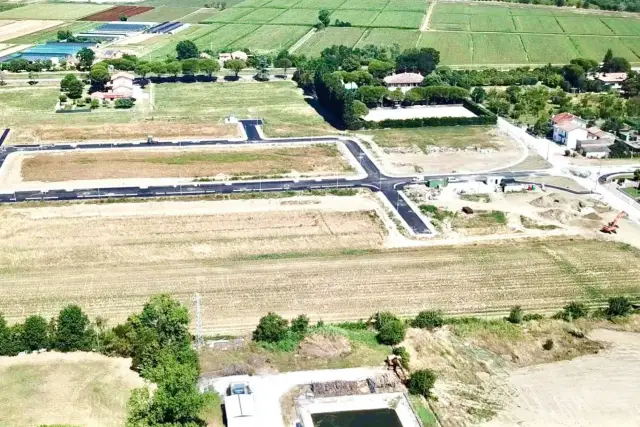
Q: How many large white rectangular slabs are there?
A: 1